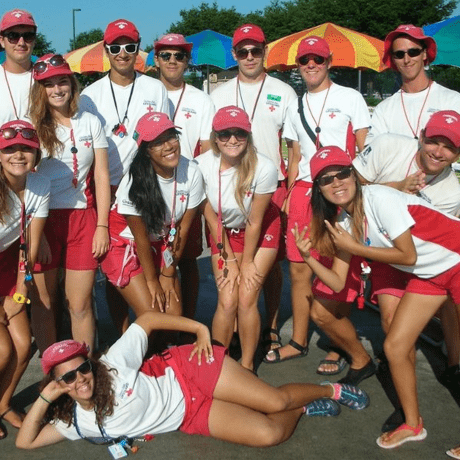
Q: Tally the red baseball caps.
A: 10